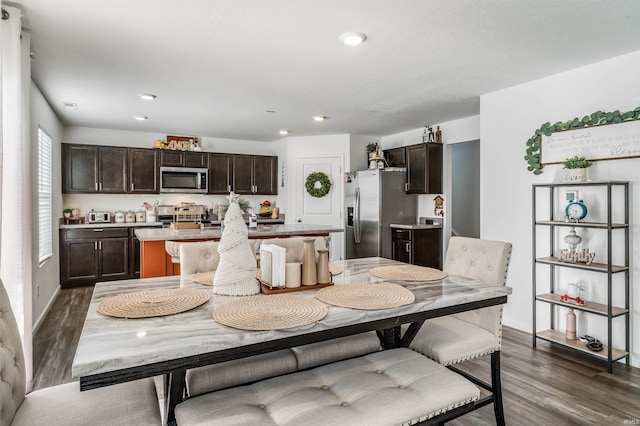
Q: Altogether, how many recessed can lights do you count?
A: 5